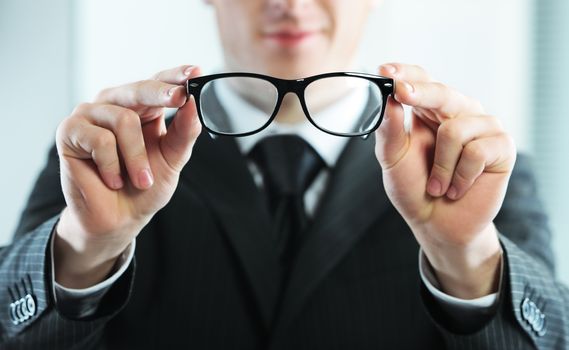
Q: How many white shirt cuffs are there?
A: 2